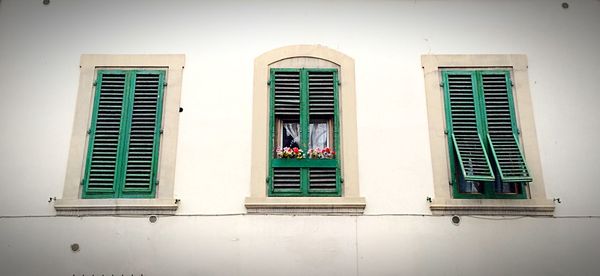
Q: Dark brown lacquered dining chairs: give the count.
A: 0